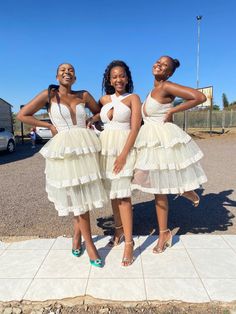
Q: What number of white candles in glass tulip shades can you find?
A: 0